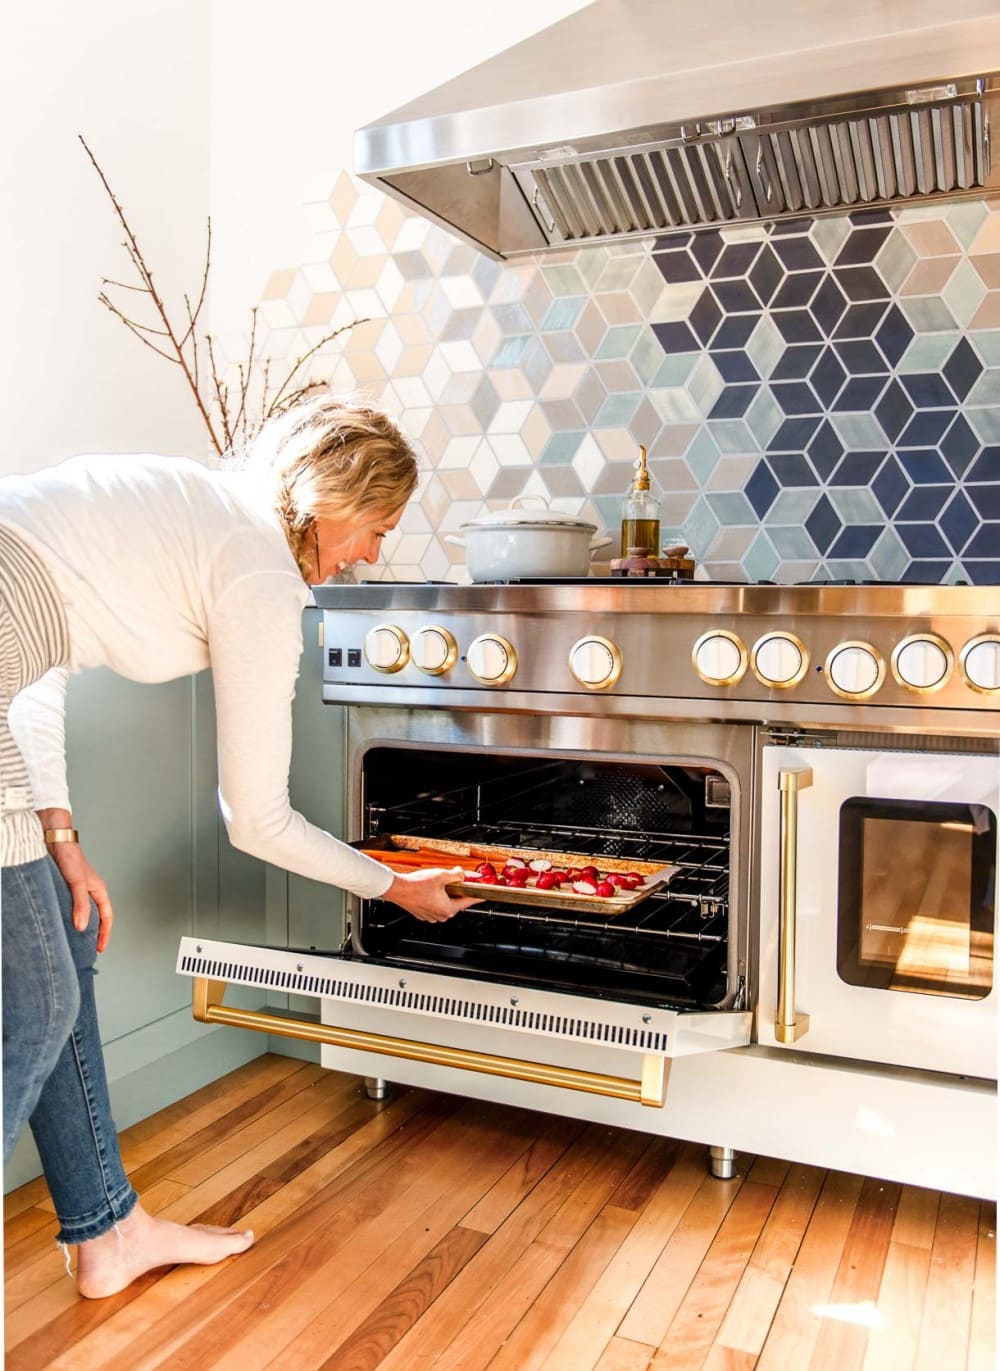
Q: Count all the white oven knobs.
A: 9